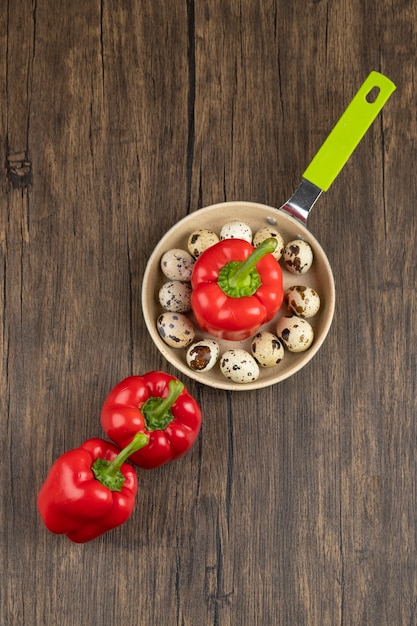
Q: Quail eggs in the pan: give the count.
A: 12